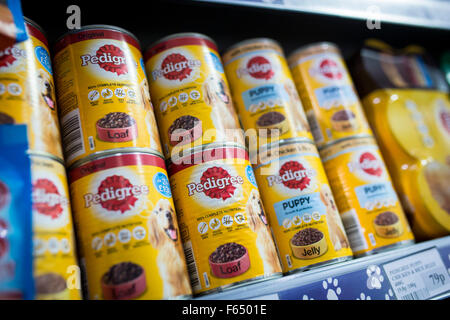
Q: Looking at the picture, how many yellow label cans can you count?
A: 10